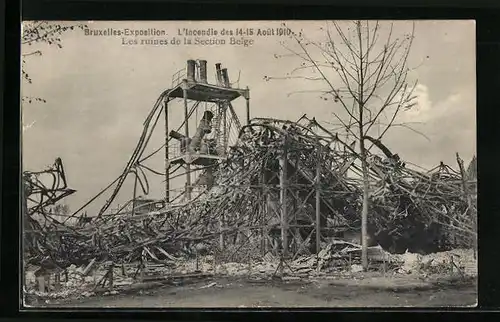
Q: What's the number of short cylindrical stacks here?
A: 4